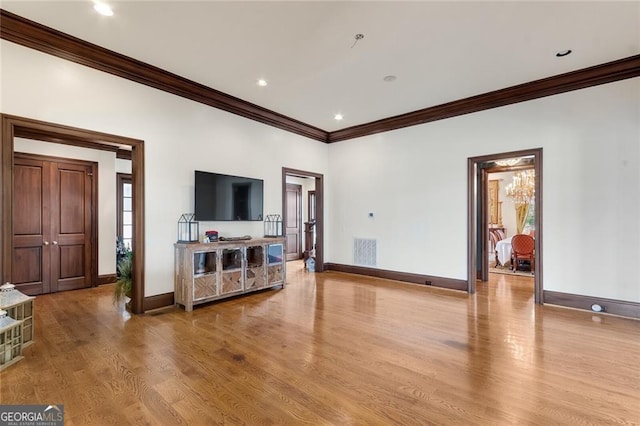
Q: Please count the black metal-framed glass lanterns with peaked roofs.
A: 2